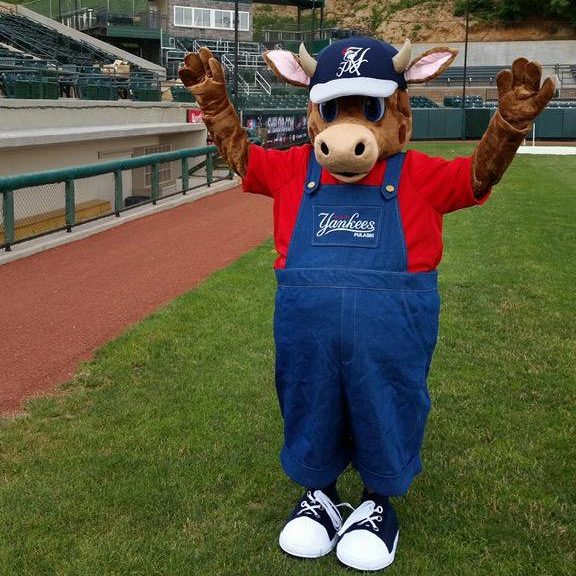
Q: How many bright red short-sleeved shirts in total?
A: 1